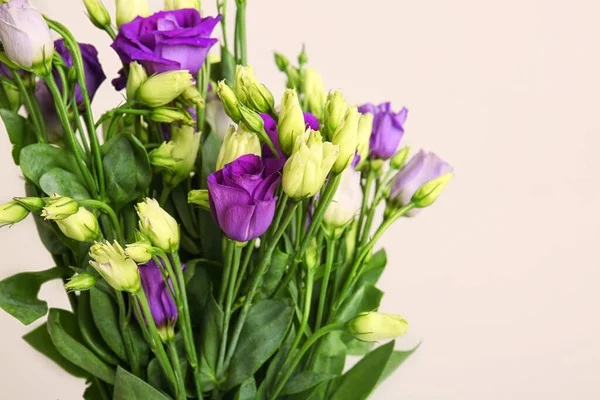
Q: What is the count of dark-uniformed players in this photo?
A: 0